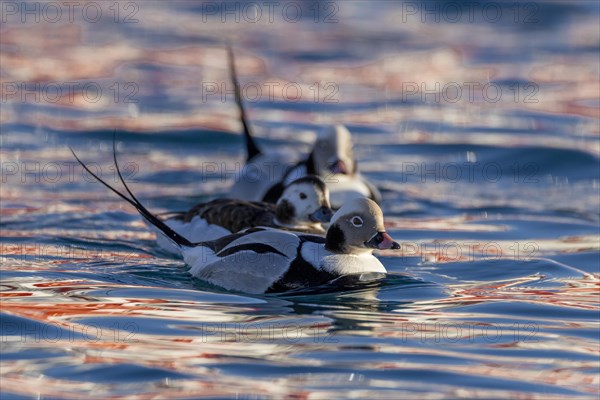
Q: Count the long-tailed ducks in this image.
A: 3